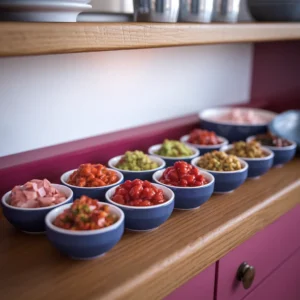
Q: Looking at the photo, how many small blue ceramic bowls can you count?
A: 11